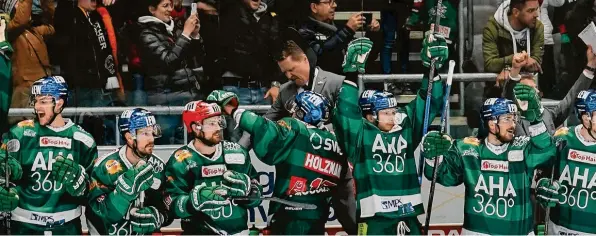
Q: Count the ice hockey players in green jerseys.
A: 7